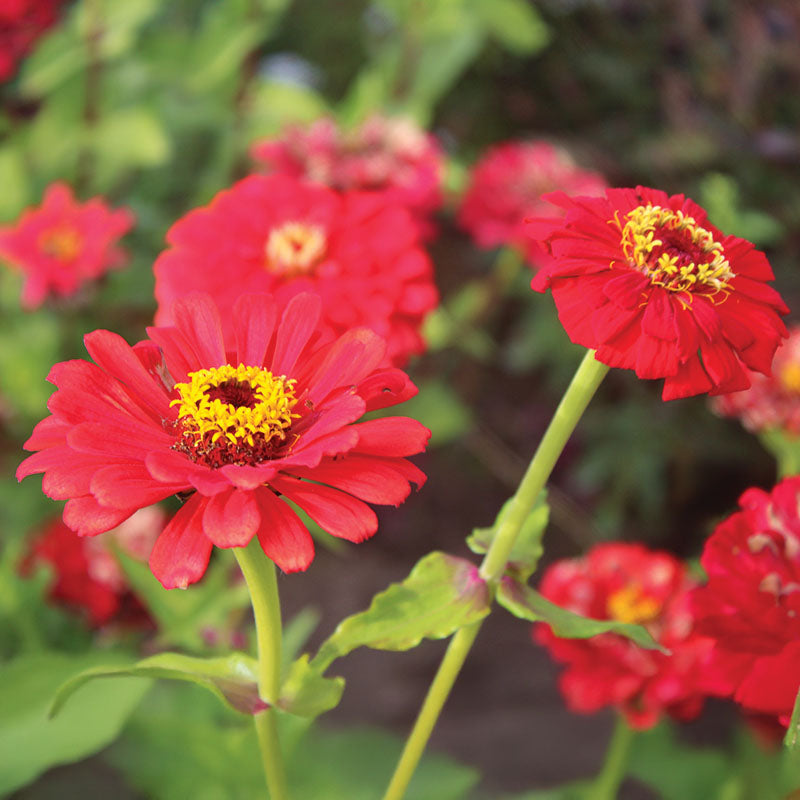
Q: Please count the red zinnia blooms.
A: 11